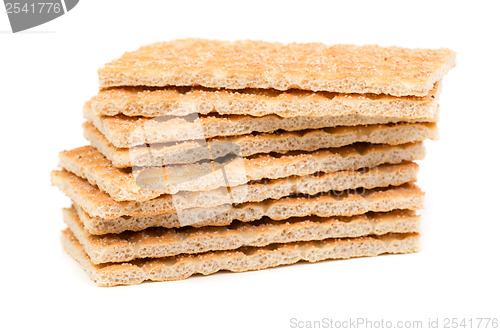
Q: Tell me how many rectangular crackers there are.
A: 9